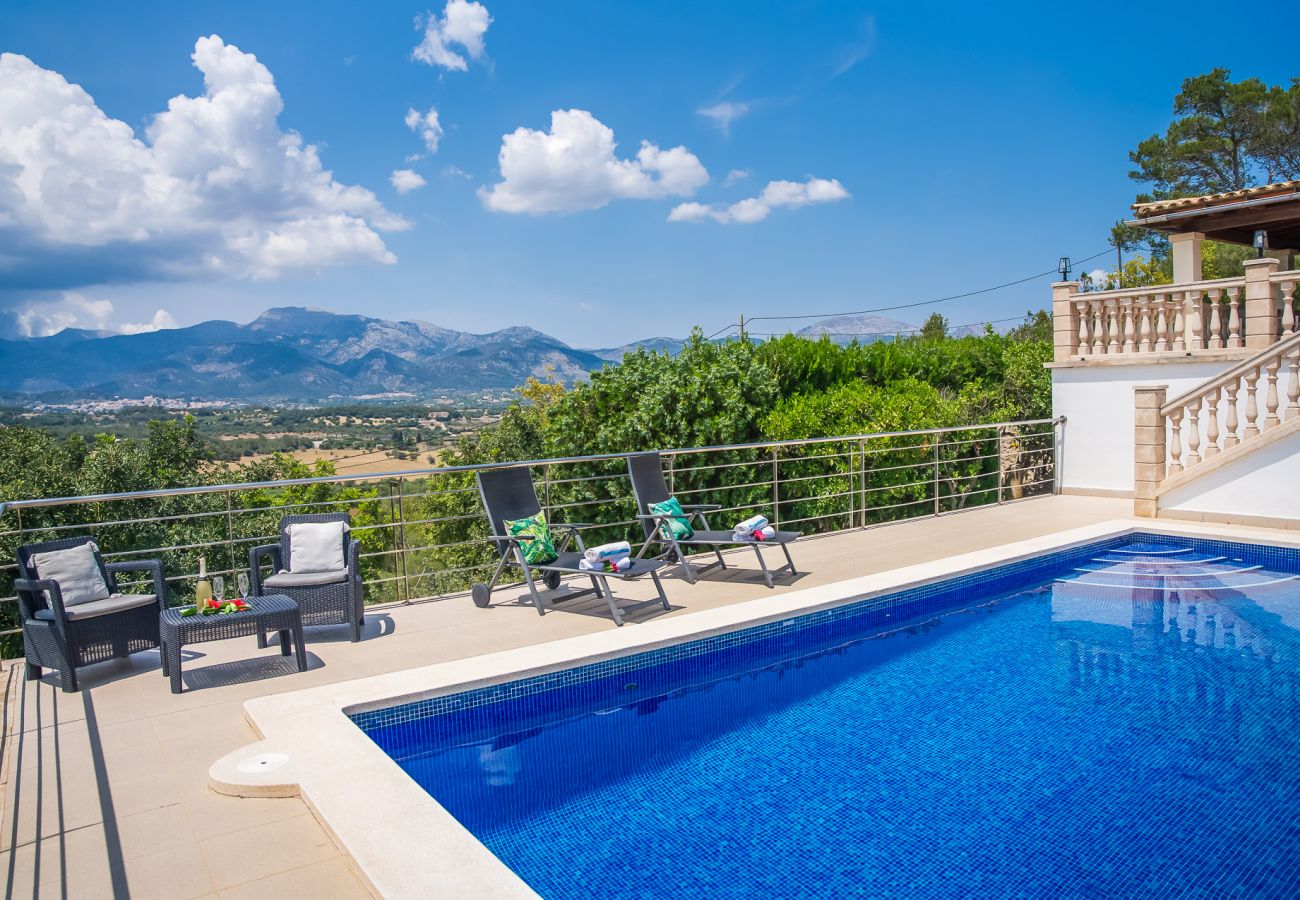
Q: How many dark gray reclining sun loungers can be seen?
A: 2